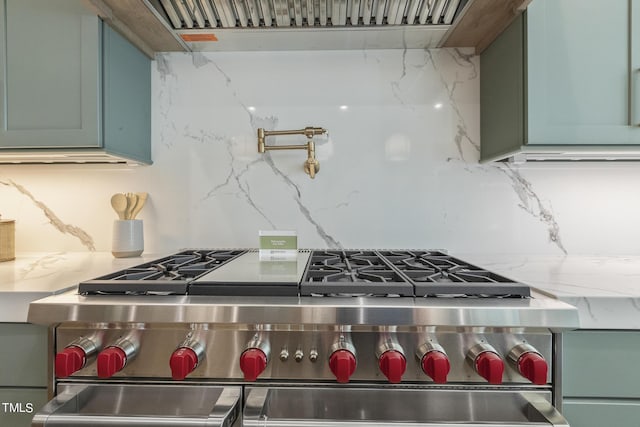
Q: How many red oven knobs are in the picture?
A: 9